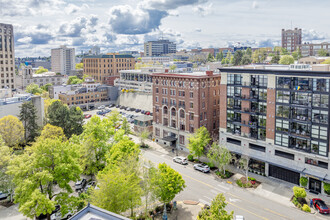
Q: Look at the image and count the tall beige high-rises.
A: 2